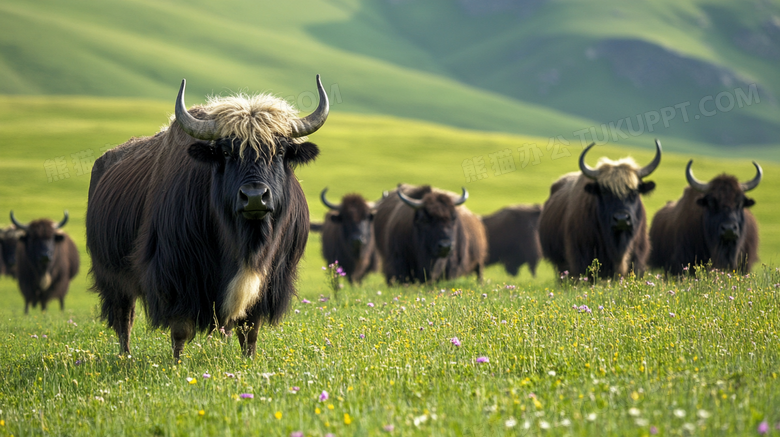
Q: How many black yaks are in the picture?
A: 8